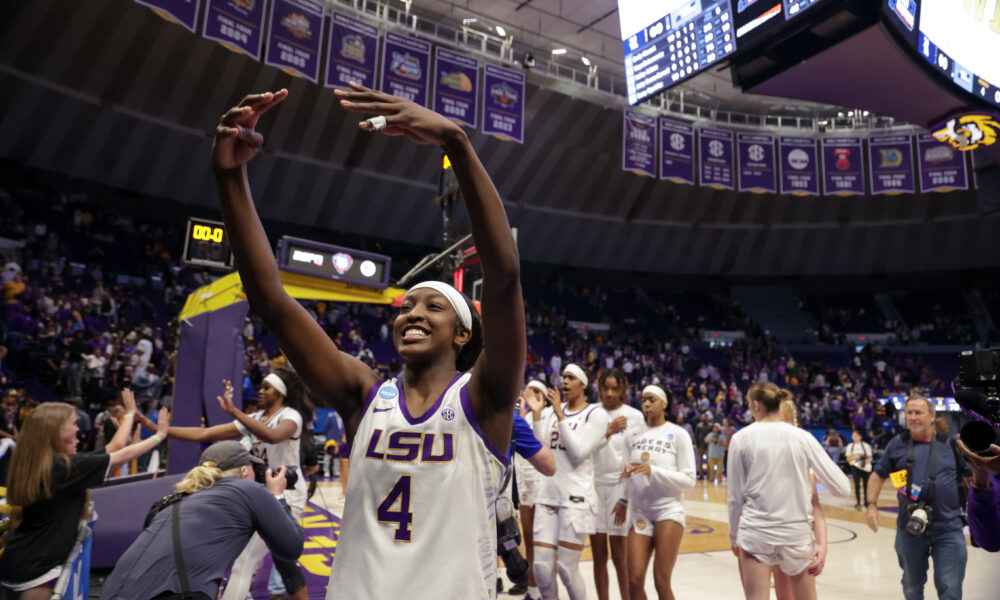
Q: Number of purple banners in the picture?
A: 15